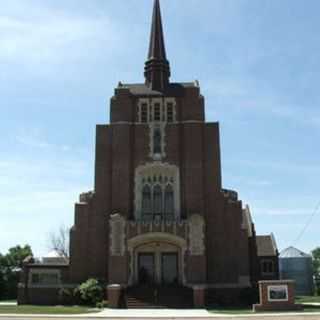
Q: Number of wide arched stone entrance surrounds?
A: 1